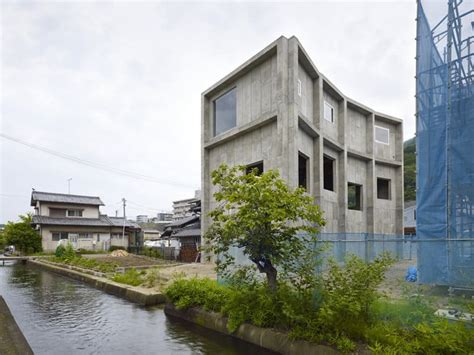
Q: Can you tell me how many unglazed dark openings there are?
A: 5